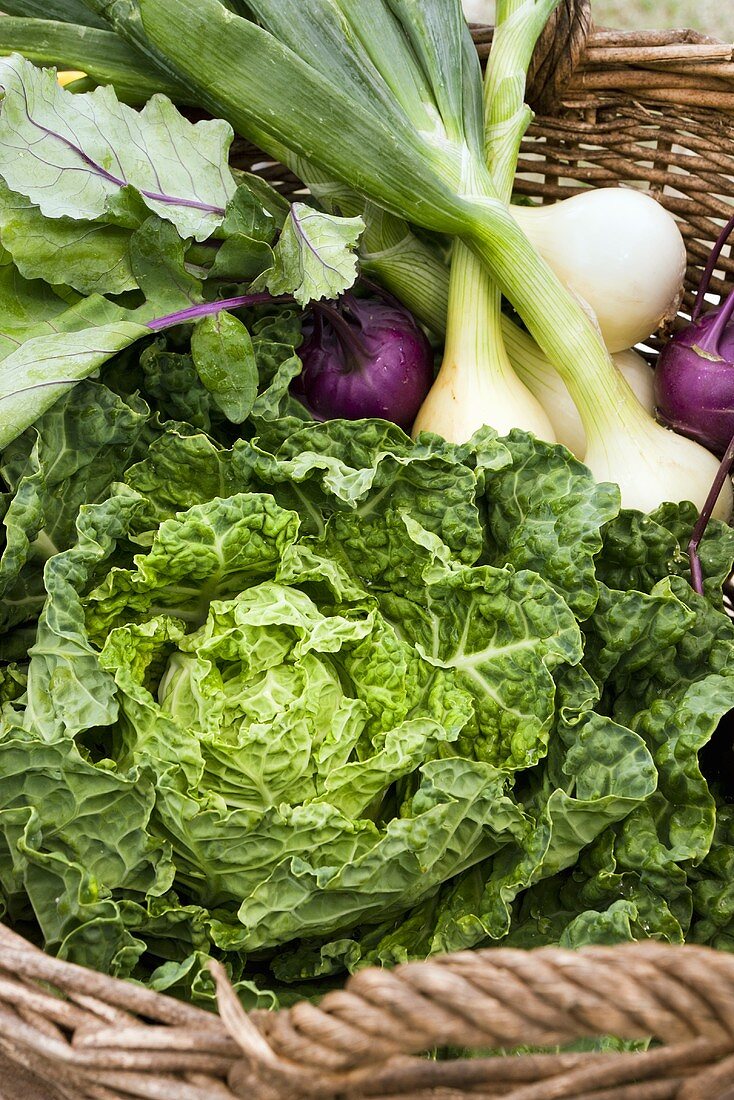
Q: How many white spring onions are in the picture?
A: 4